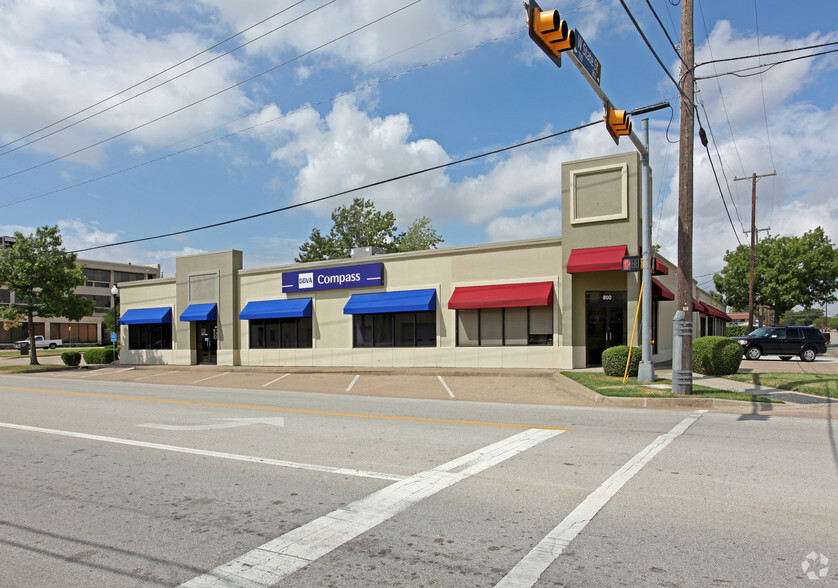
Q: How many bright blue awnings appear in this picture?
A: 4